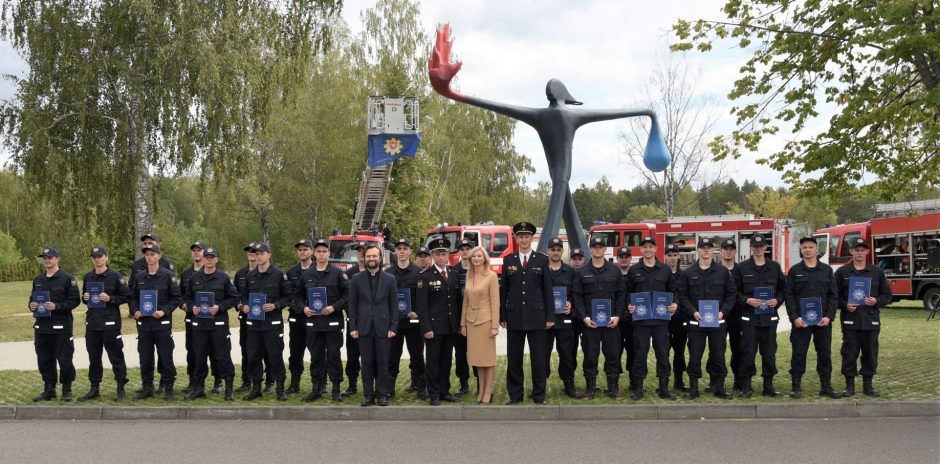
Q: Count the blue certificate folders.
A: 15